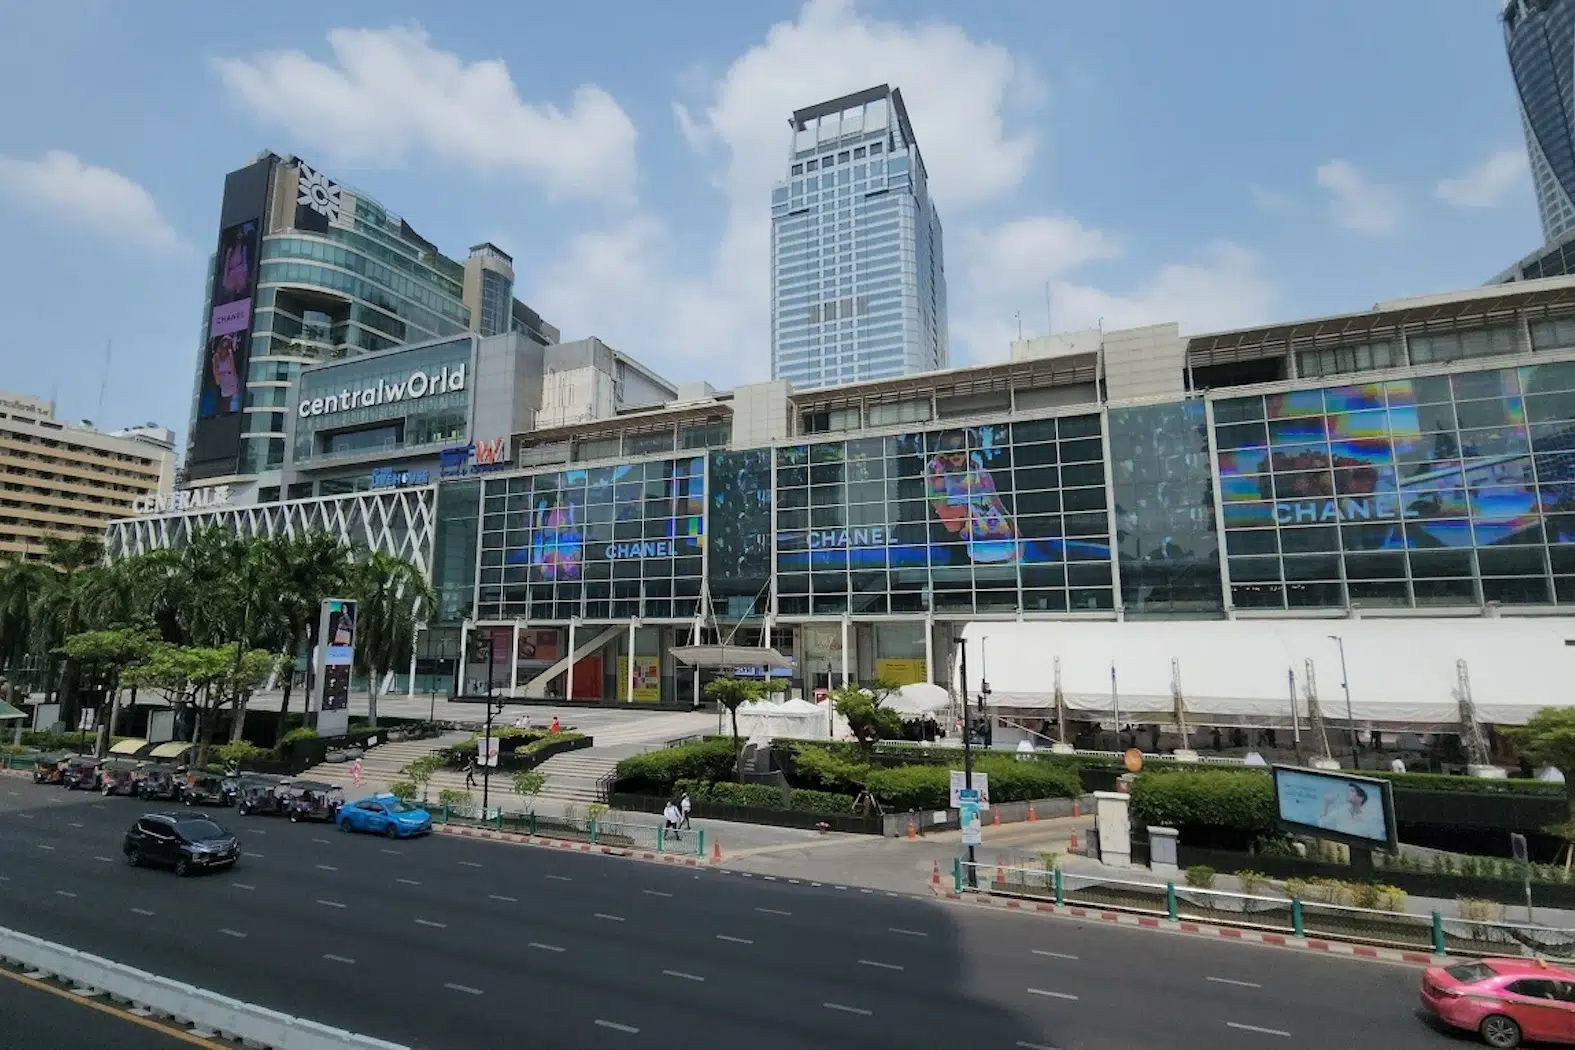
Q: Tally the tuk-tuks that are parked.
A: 7